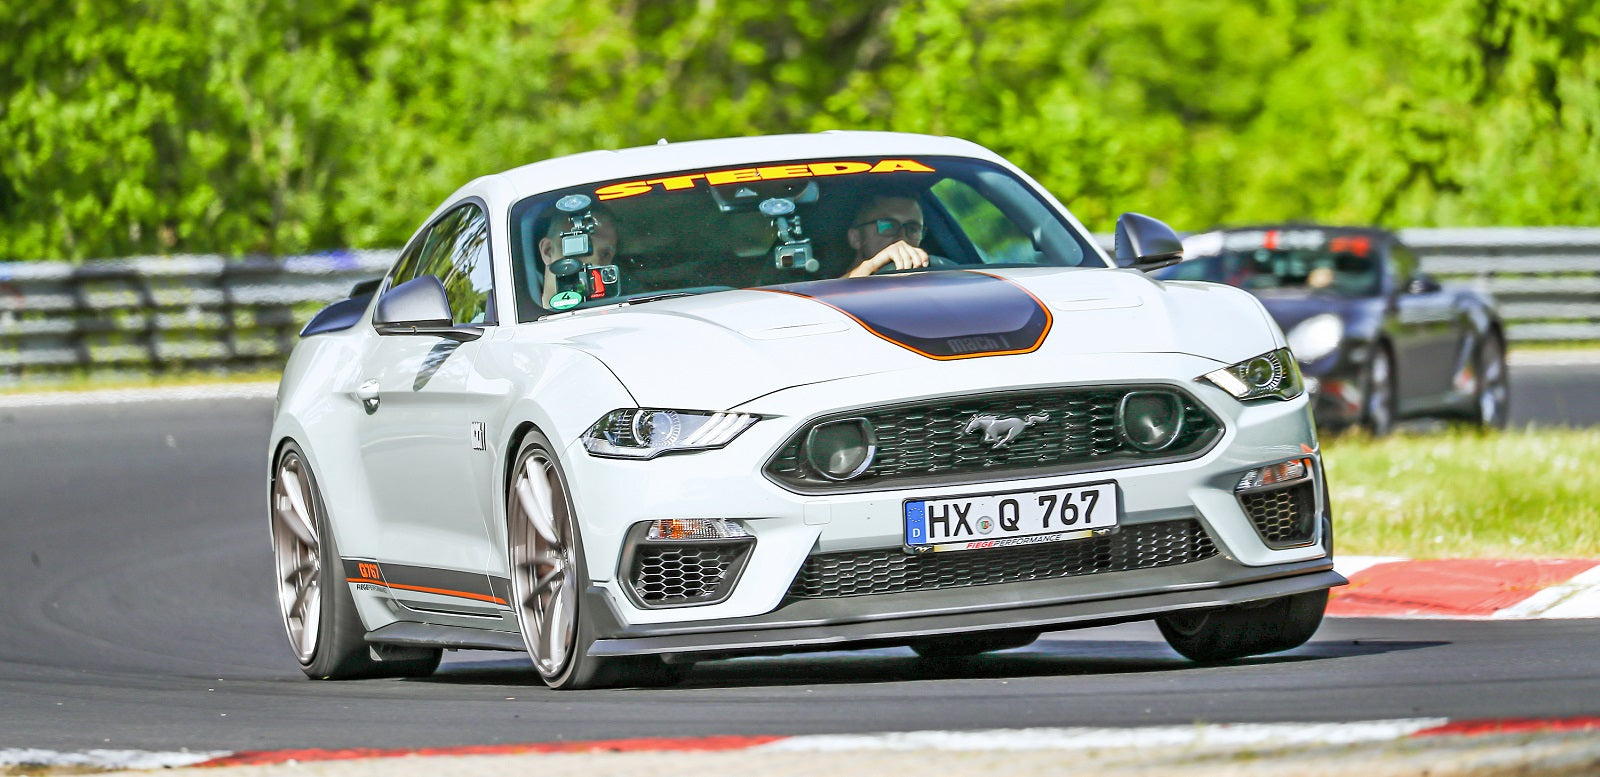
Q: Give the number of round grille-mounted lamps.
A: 2